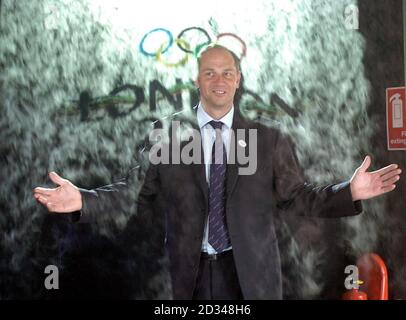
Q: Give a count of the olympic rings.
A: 5